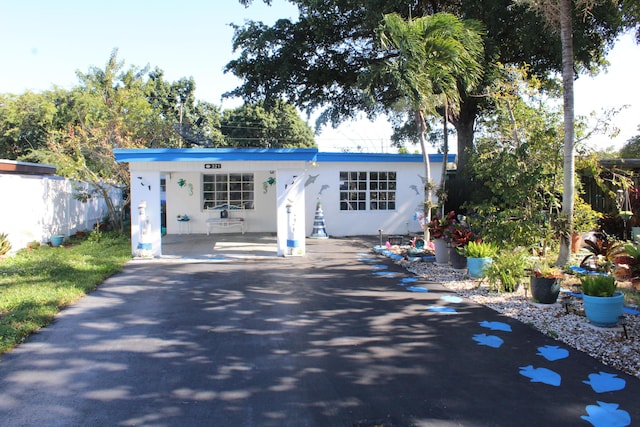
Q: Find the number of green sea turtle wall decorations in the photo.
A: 2